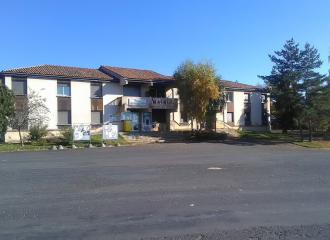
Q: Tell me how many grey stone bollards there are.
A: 6